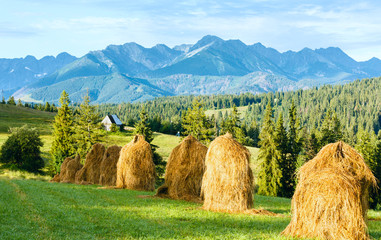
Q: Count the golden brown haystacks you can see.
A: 7